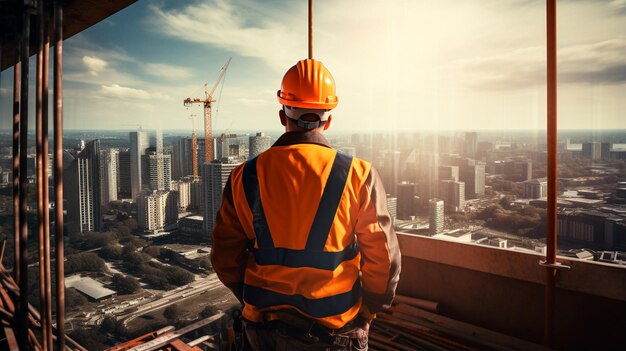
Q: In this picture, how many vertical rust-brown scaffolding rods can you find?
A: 7